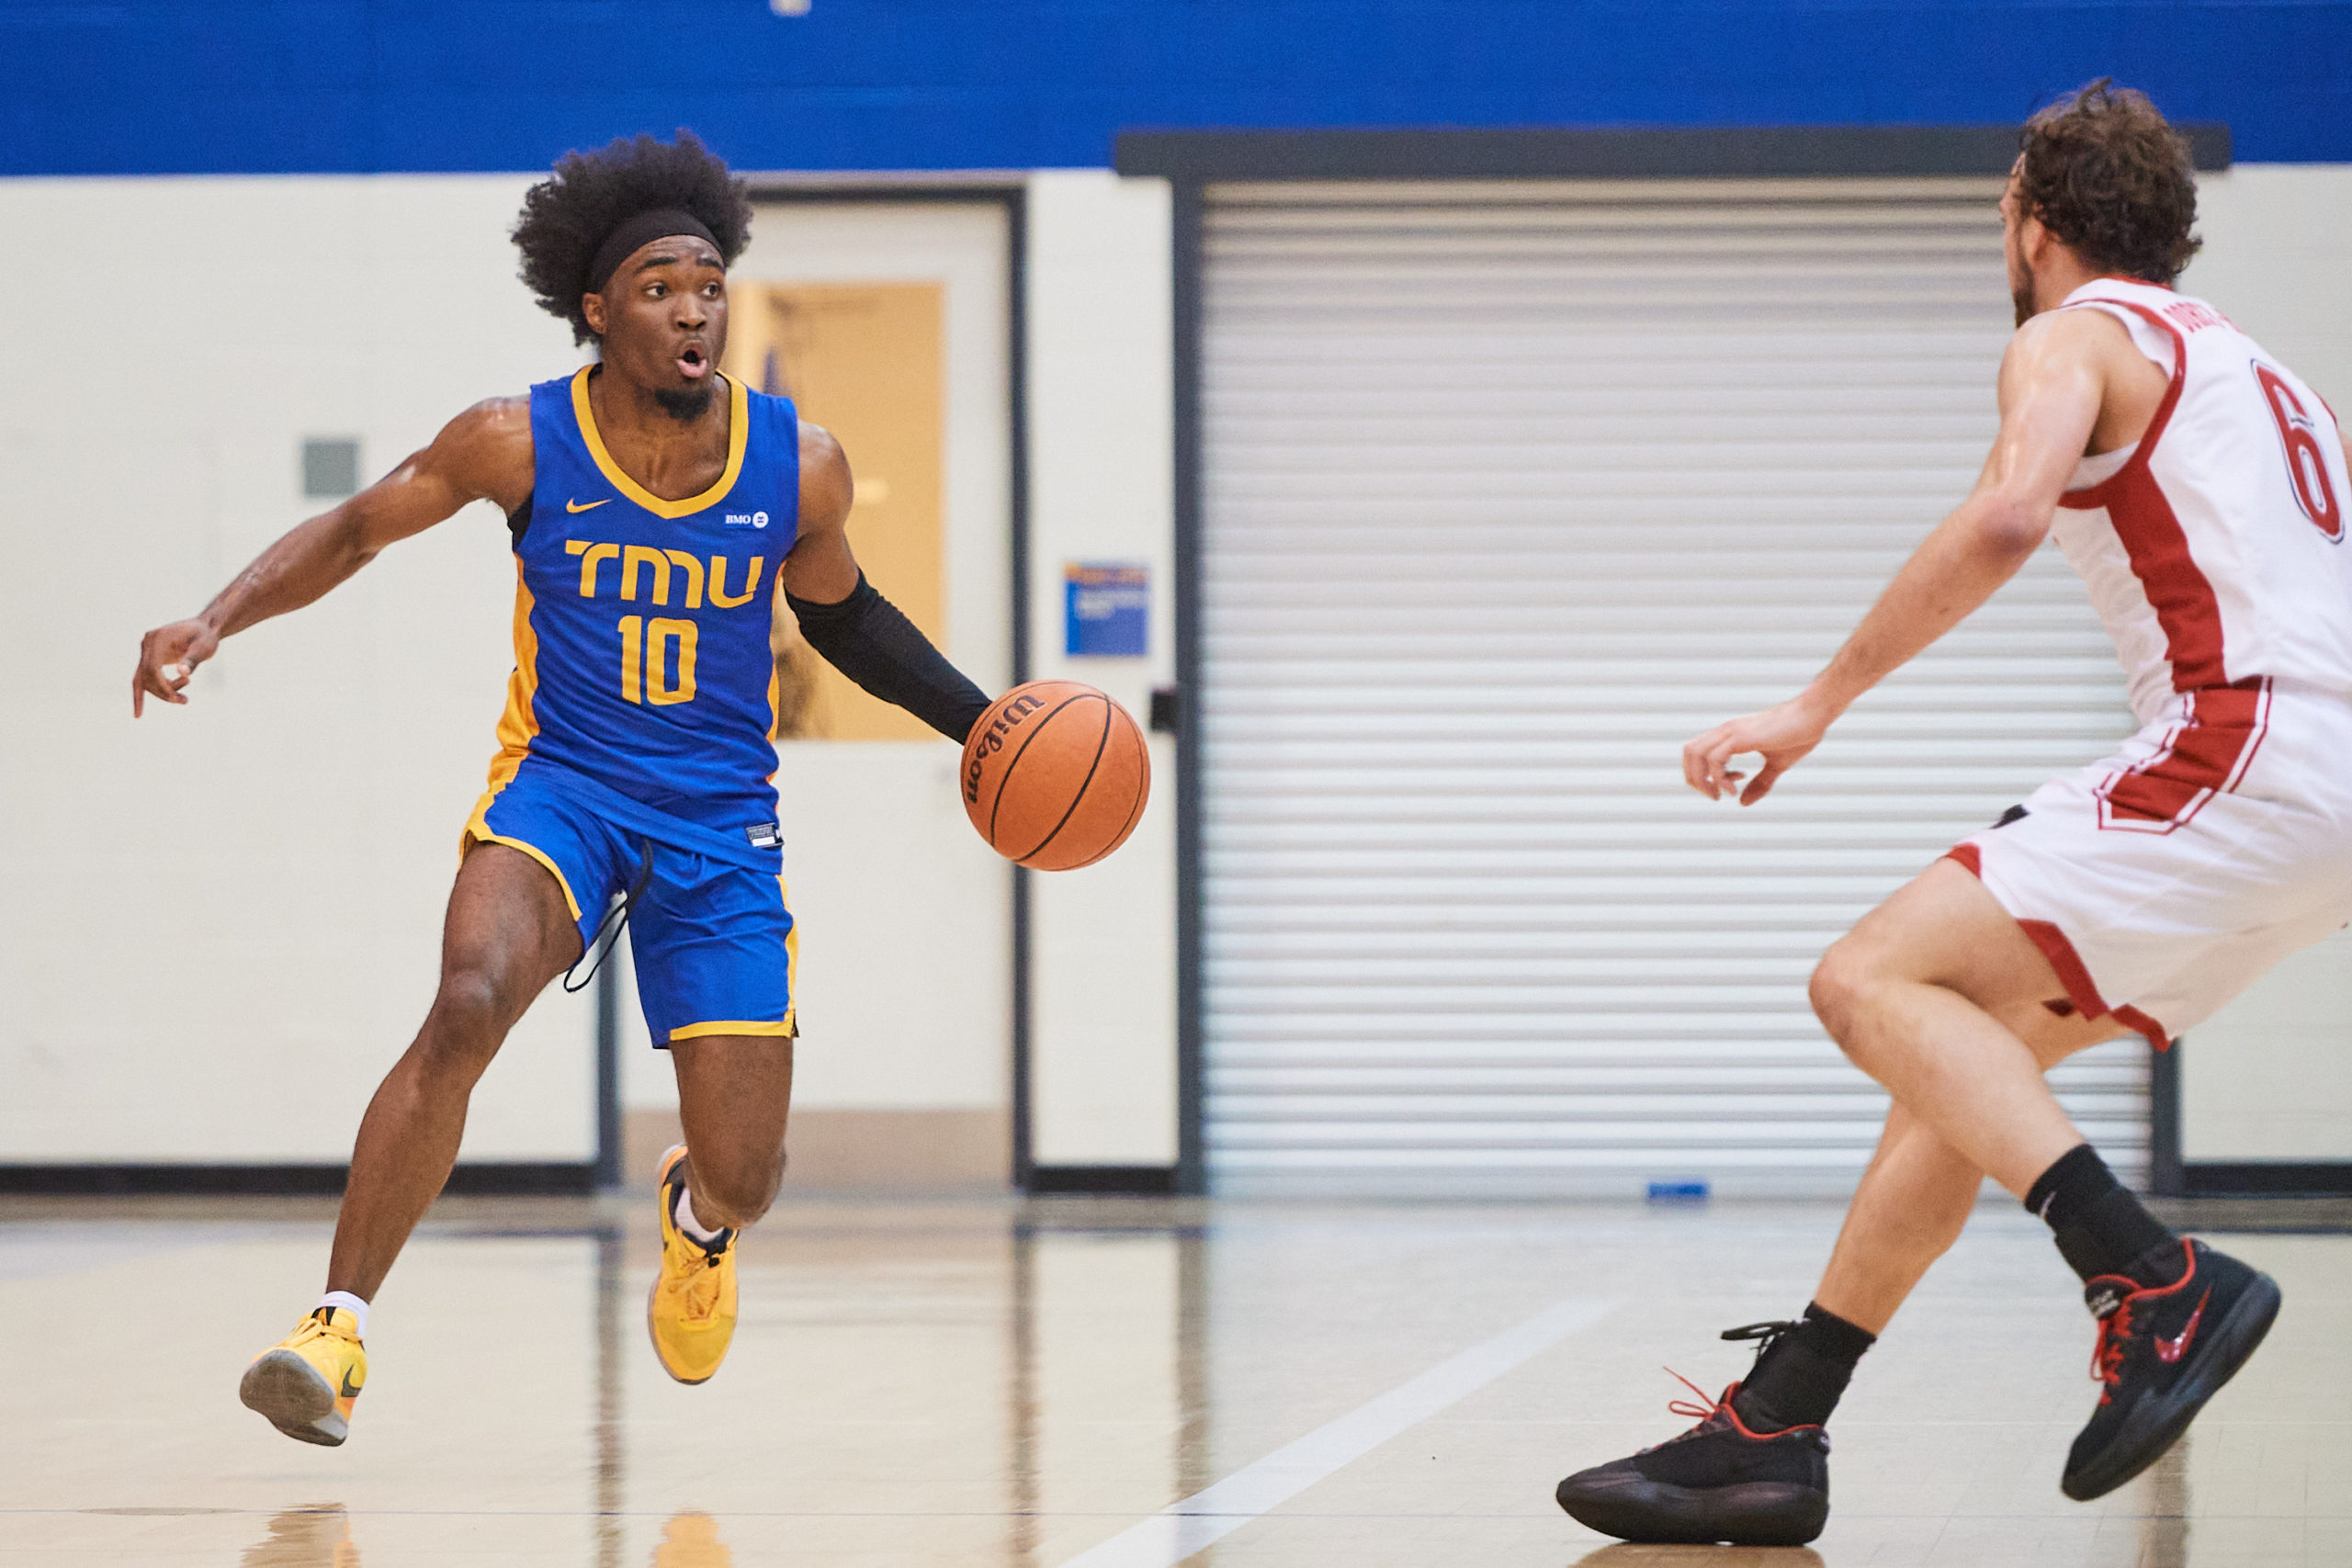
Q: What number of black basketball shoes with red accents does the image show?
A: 2